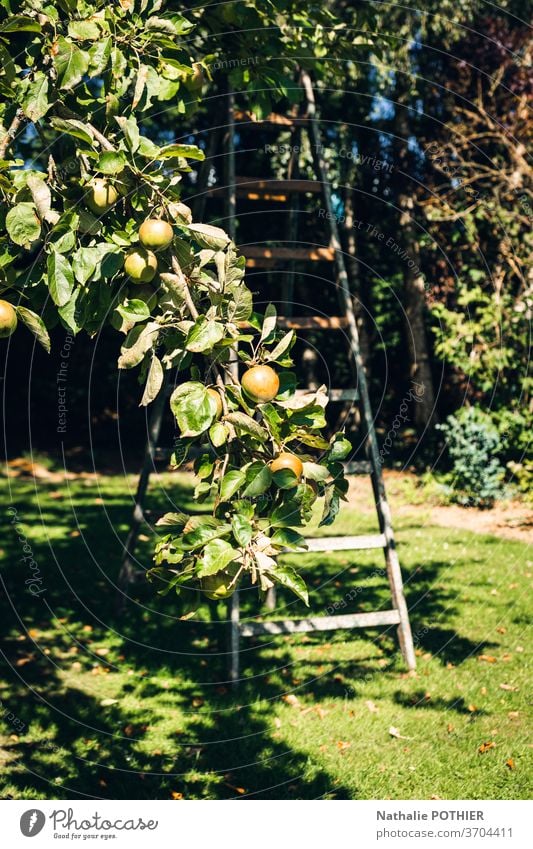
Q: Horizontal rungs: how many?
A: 8